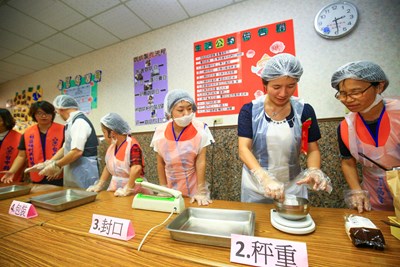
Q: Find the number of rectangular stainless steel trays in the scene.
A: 3